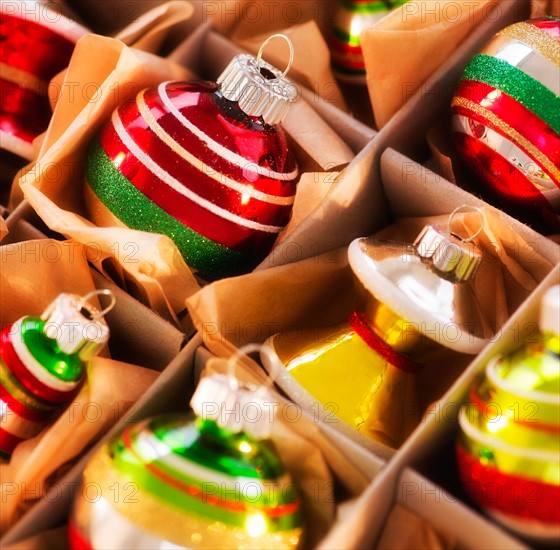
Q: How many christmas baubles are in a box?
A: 8